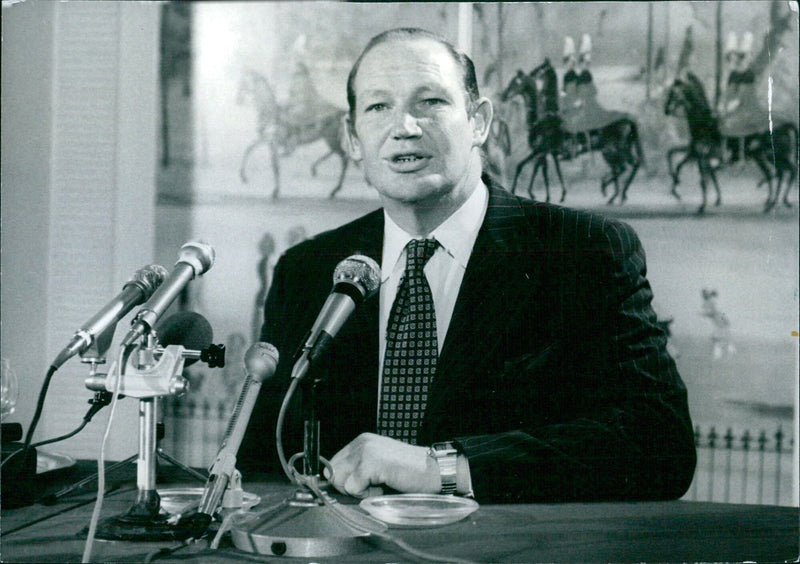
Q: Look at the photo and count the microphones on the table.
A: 5